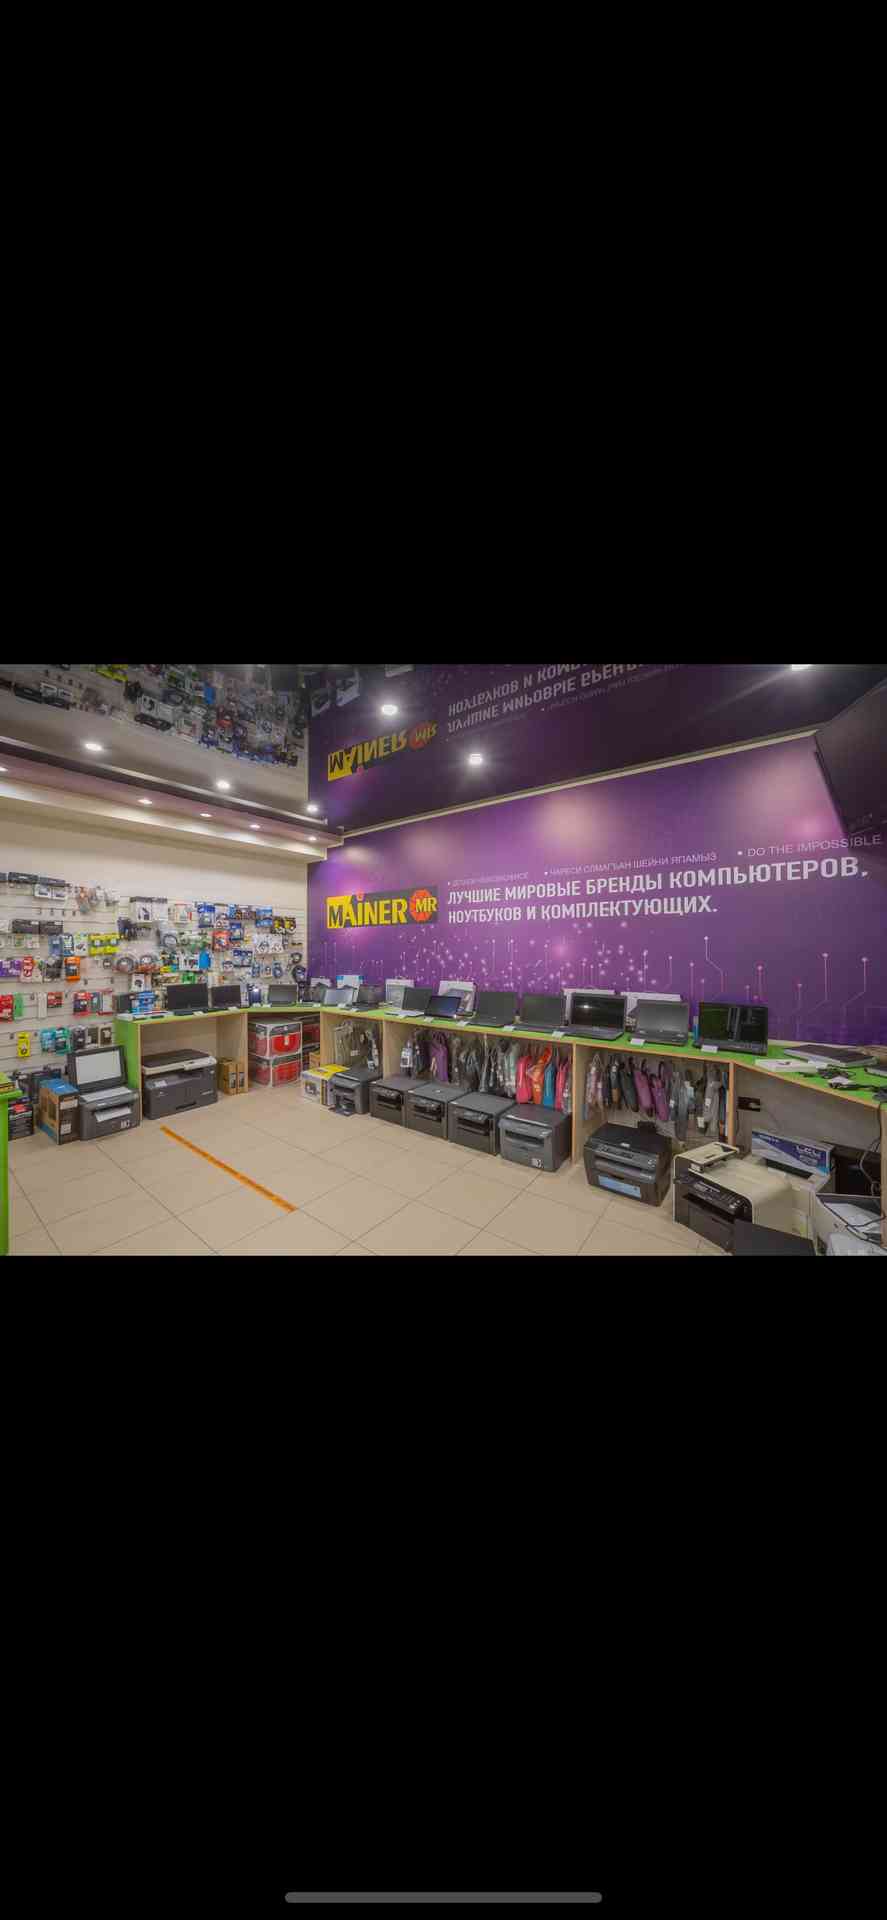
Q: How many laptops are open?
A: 13